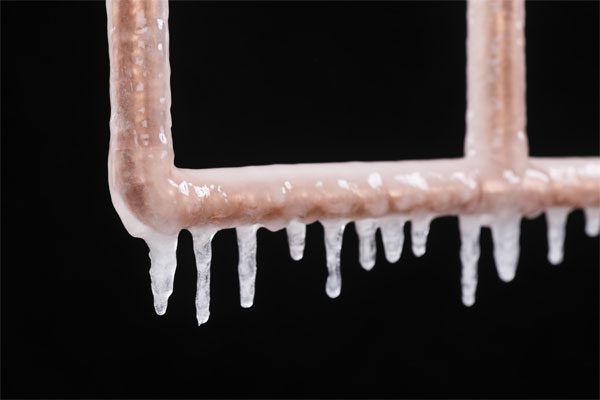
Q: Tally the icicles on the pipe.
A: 12